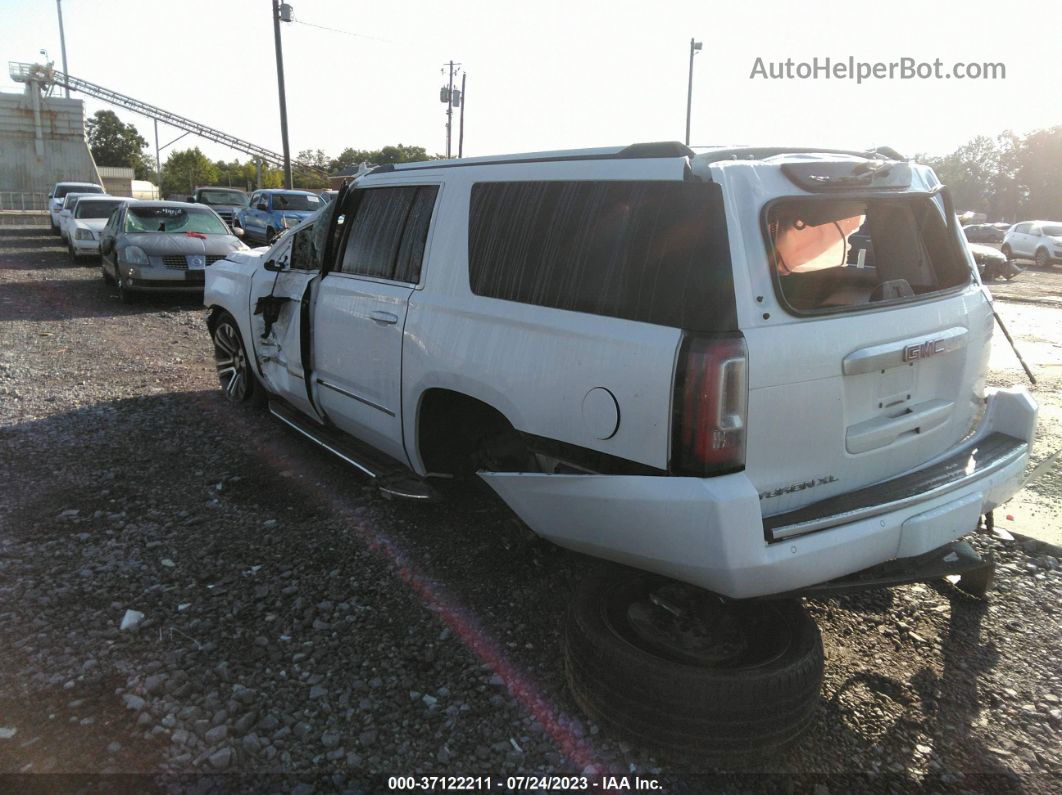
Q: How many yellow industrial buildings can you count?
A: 0